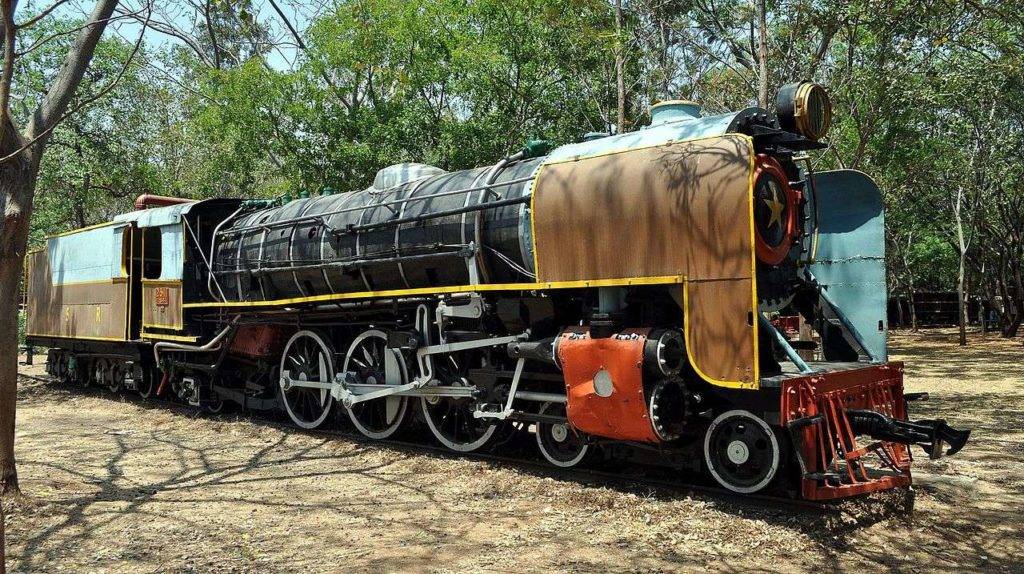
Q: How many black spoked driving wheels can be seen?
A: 3